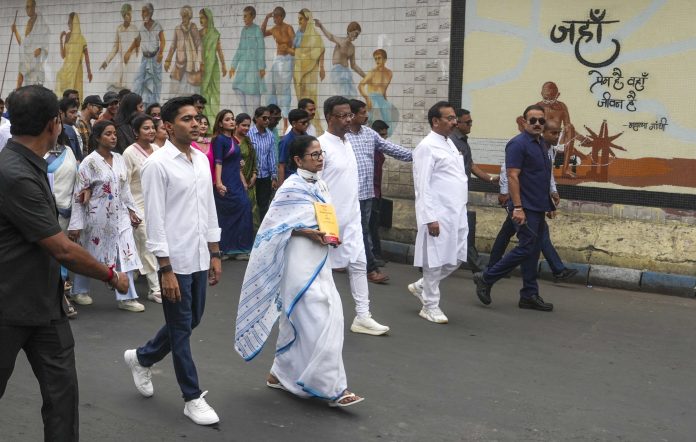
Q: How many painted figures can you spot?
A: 12